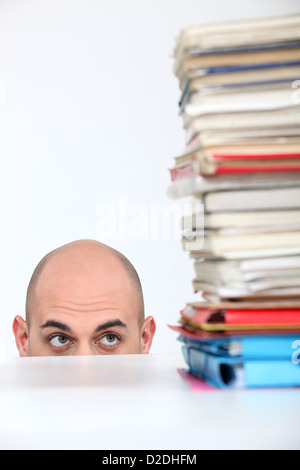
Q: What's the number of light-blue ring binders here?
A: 2